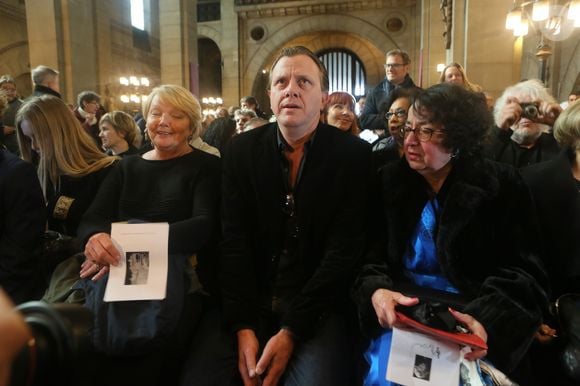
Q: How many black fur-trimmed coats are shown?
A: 1